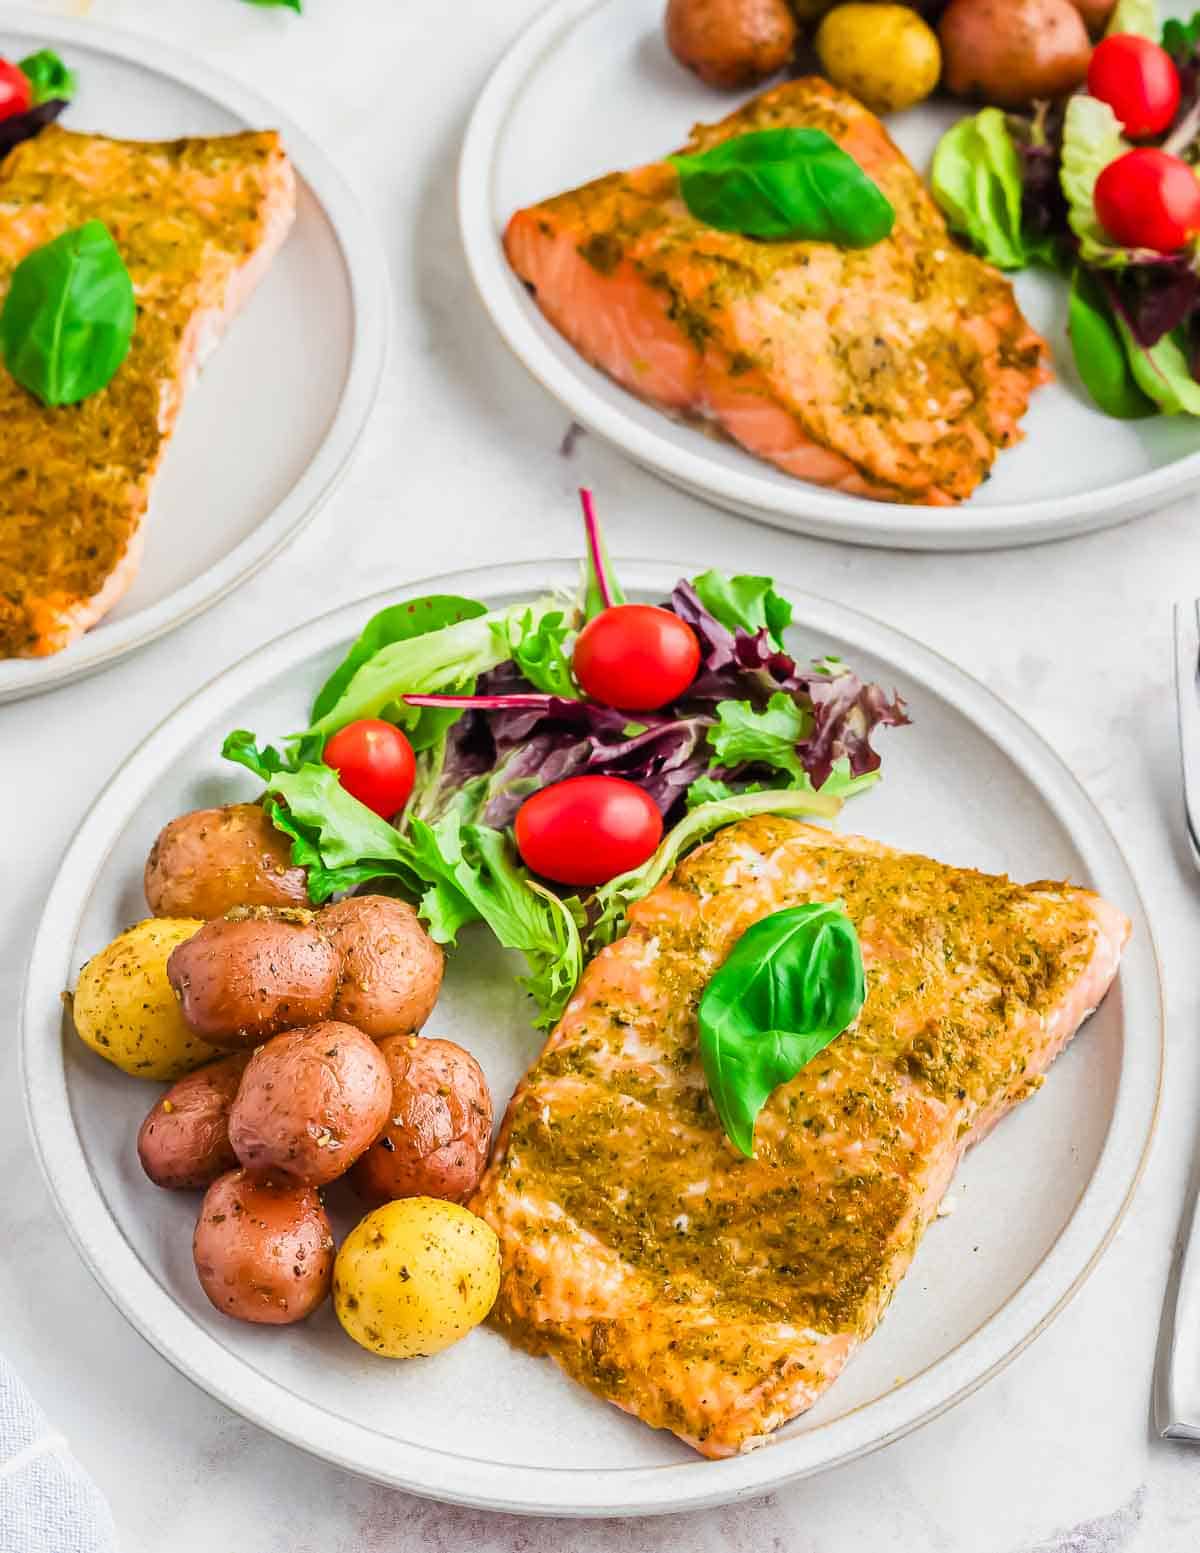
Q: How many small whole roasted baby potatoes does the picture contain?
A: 13